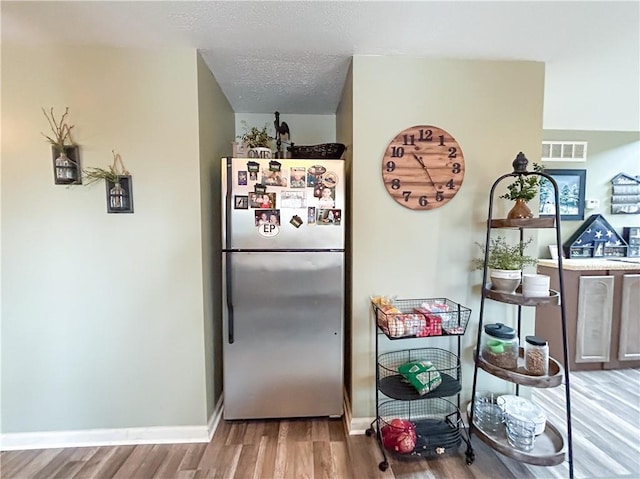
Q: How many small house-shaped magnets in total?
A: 4